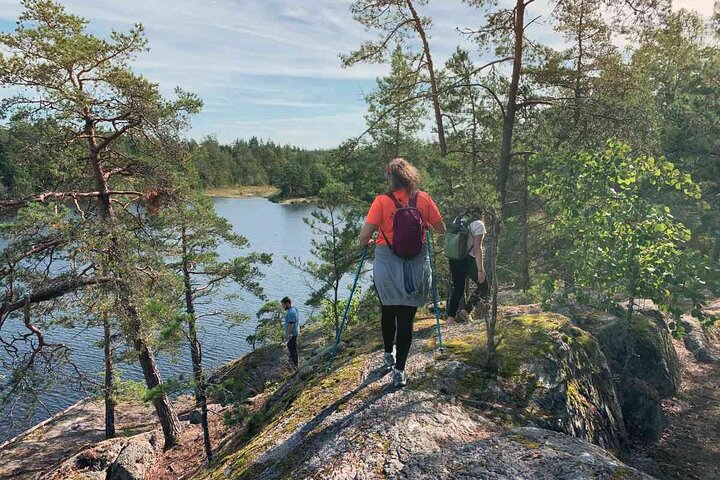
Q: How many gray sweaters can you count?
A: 1